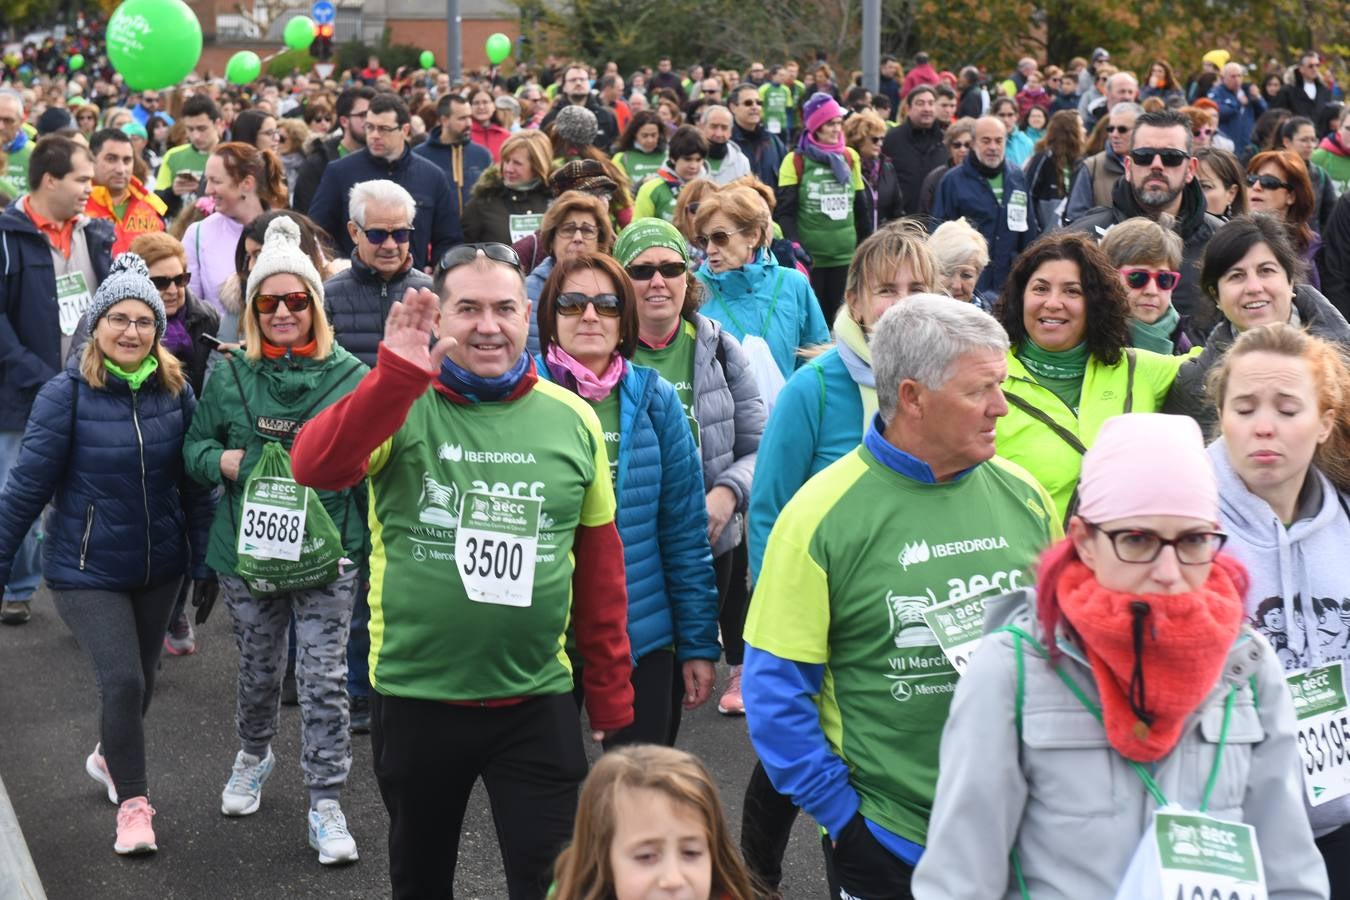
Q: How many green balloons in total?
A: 6